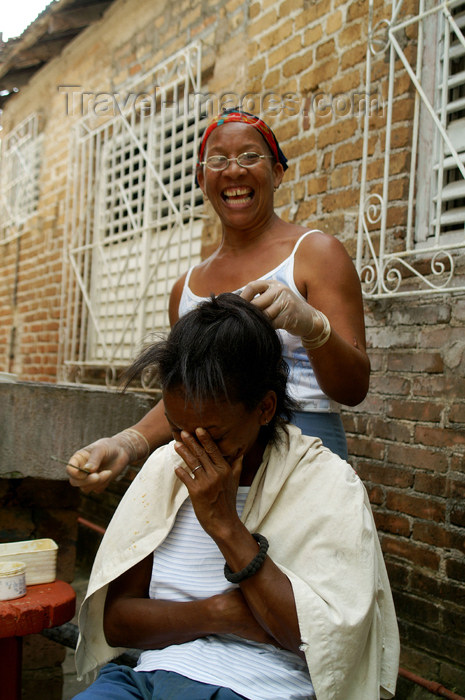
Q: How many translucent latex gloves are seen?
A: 2